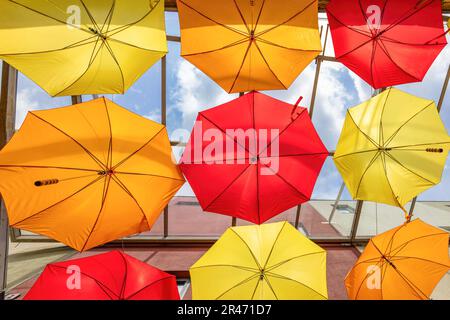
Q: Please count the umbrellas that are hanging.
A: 9